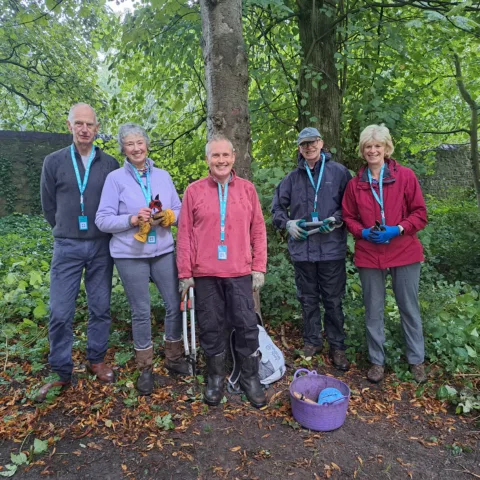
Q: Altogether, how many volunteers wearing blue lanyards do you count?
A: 5